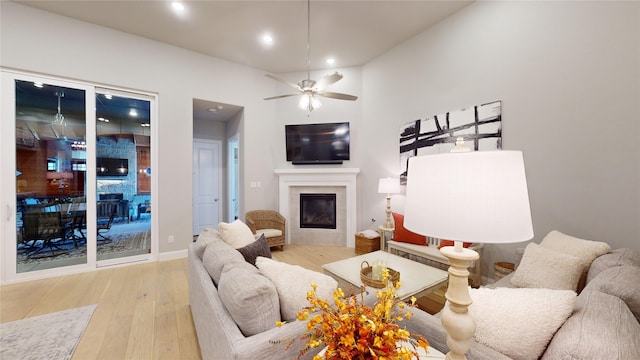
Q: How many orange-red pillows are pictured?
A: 2